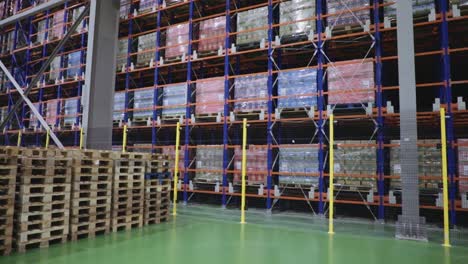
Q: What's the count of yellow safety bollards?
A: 8